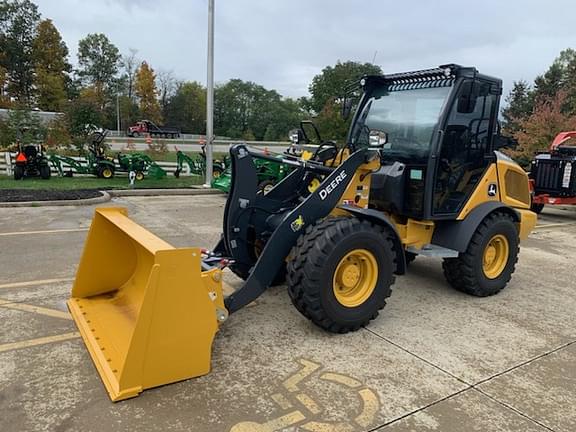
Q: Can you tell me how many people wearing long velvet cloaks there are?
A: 0